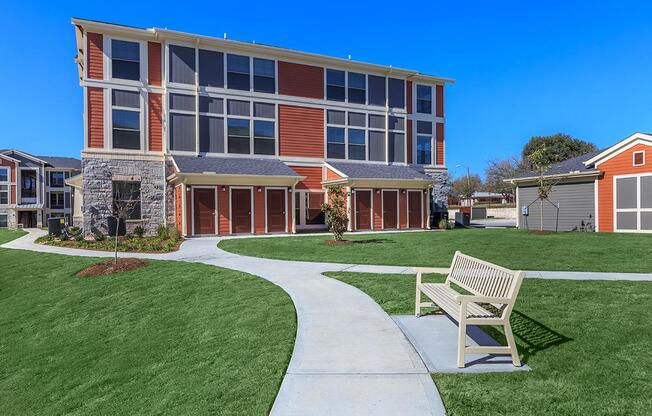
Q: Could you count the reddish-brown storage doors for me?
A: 6